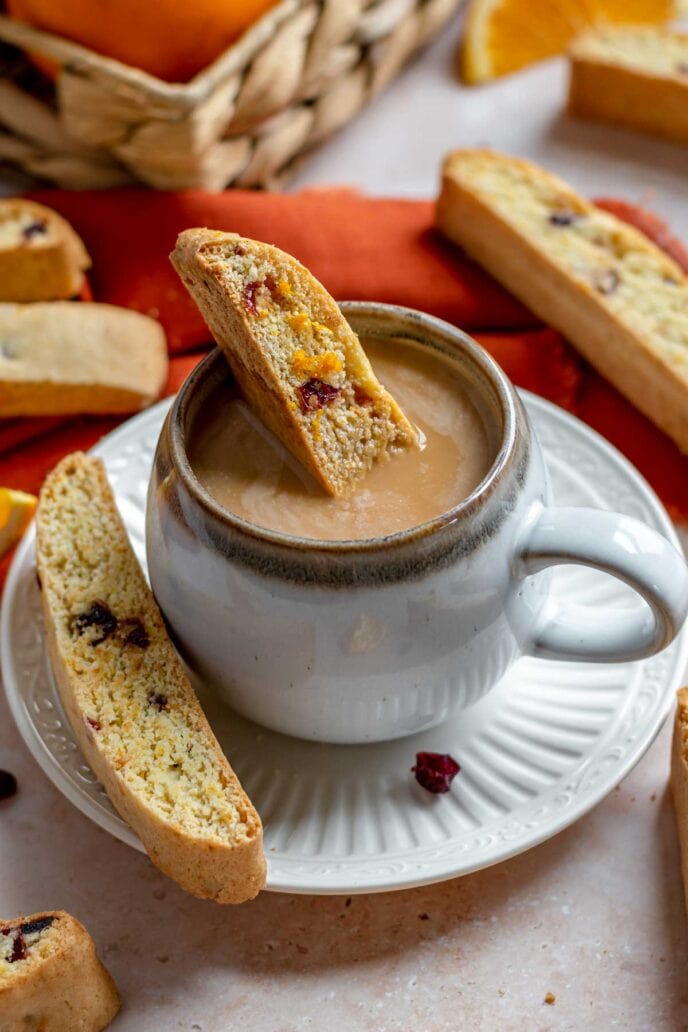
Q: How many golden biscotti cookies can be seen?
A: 8